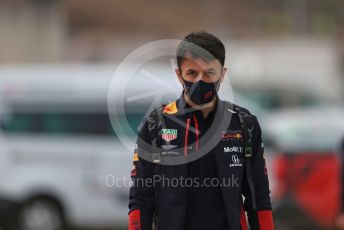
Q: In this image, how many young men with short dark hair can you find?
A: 1